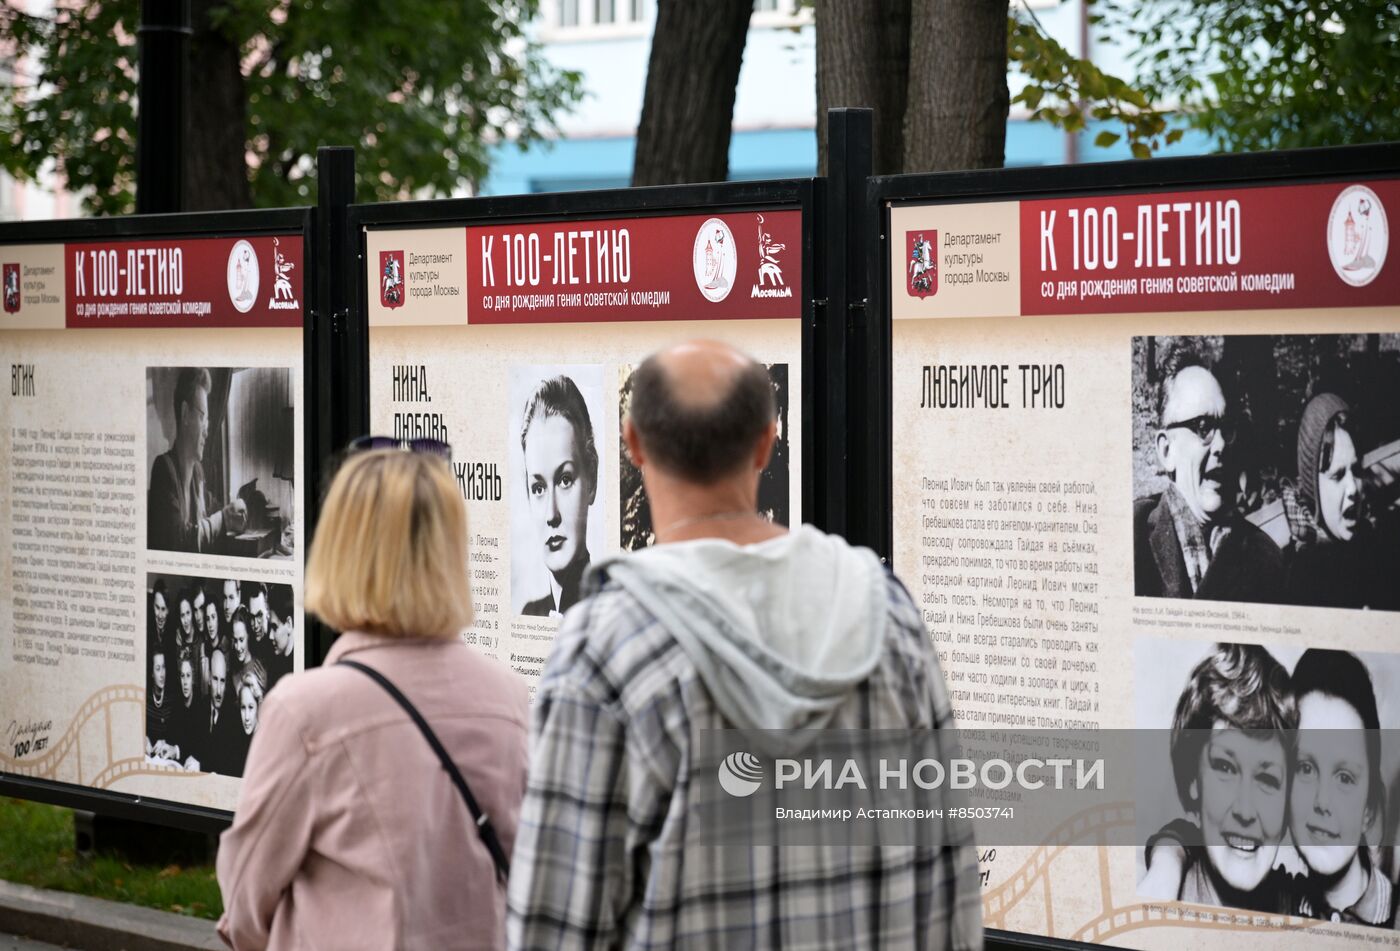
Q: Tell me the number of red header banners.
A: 3